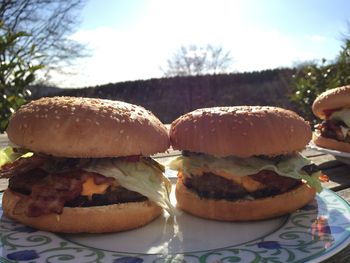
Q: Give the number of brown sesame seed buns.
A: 3